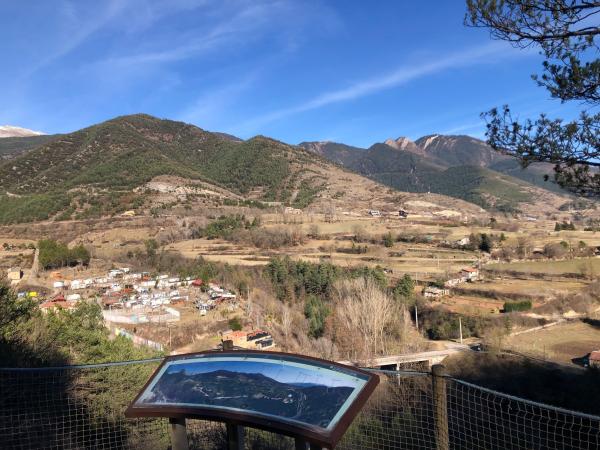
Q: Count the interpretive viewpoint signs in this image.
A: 1